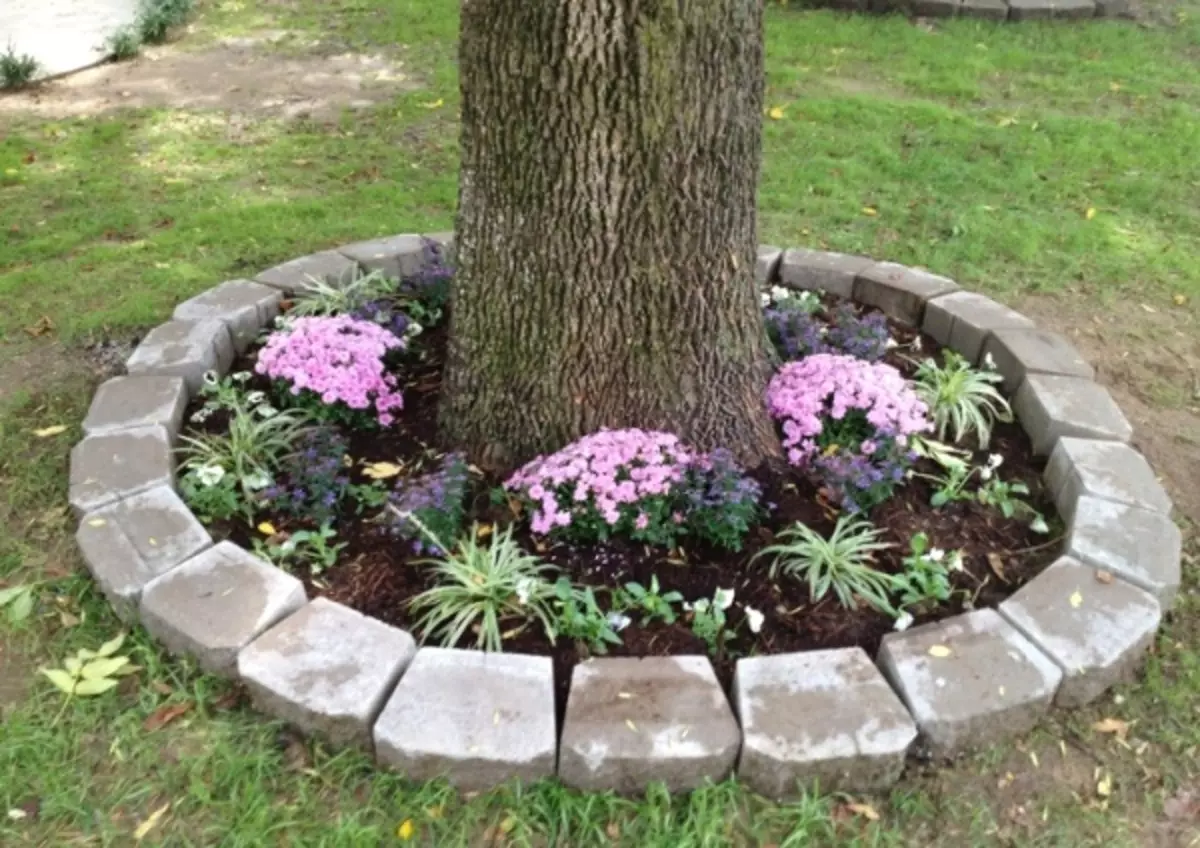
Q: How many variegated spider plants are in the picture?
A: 5